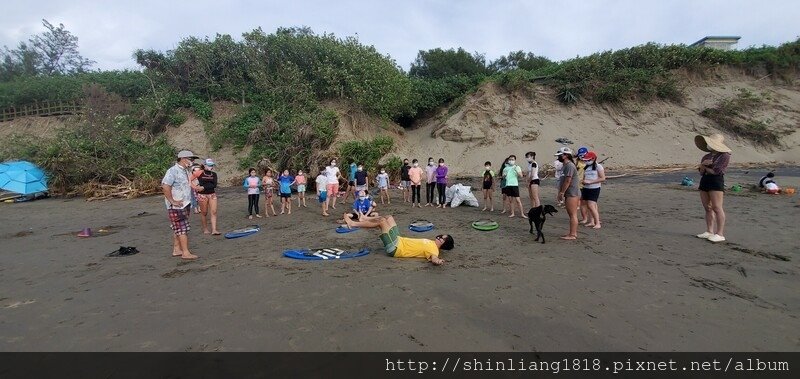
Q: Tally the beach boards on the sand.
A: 5